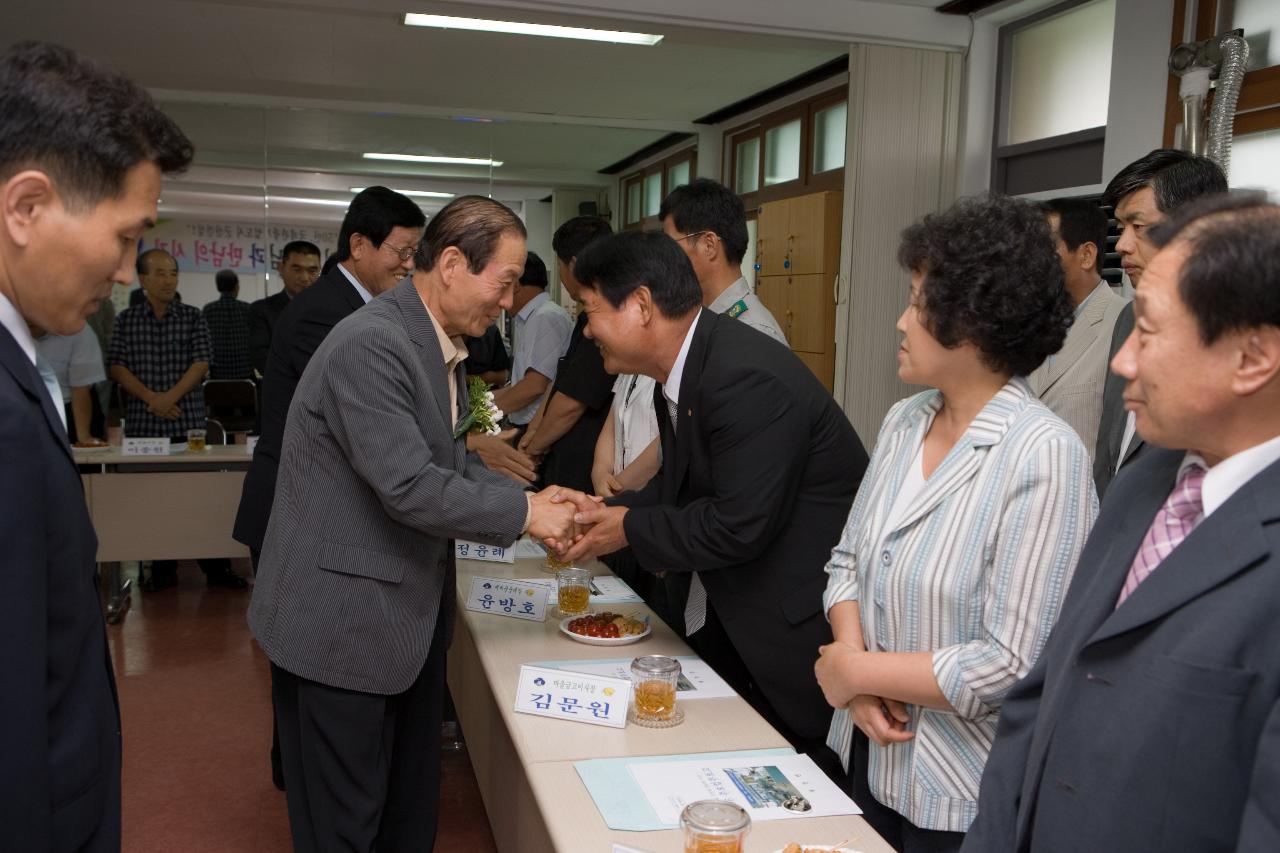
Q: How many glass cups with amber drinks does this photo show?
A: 5